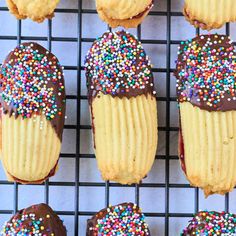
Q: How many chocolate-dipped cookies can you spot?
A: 6